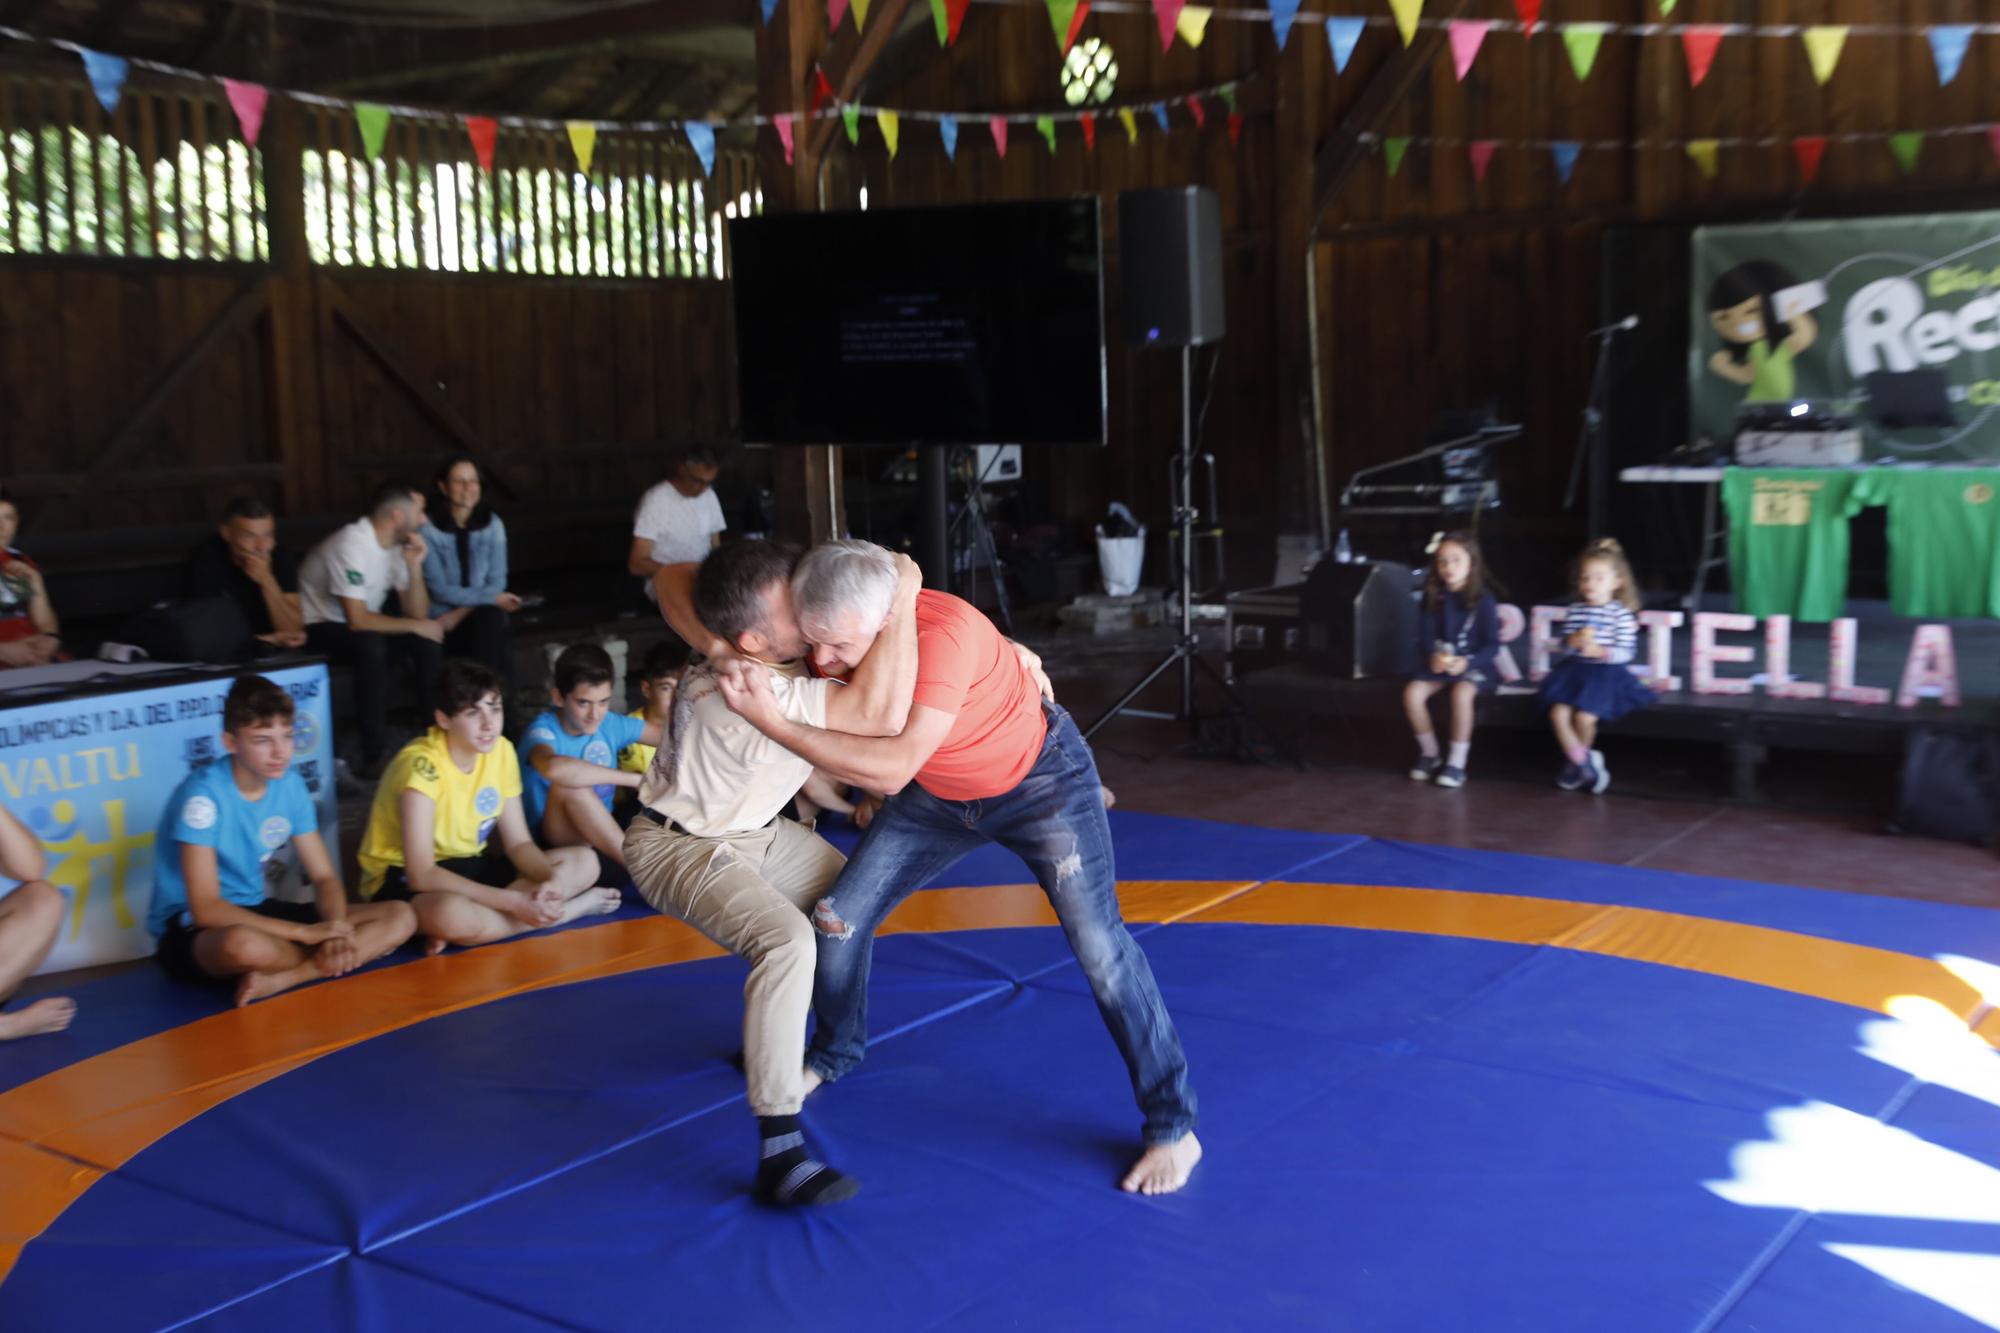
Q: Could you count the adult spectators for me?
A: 5